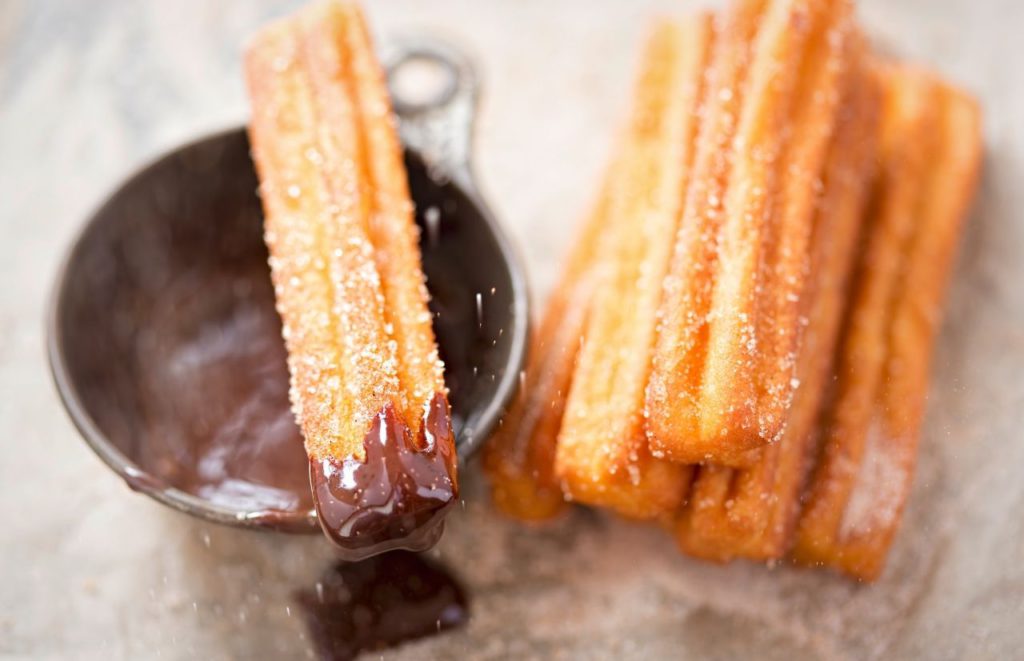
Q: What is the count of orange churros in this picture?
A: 6